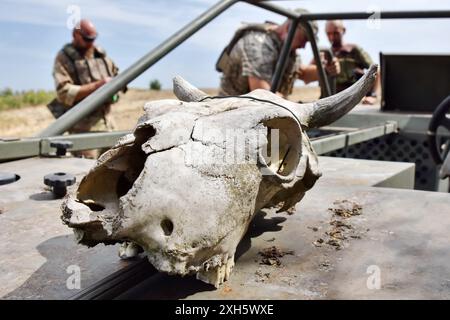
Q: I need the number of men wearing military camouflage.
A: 3